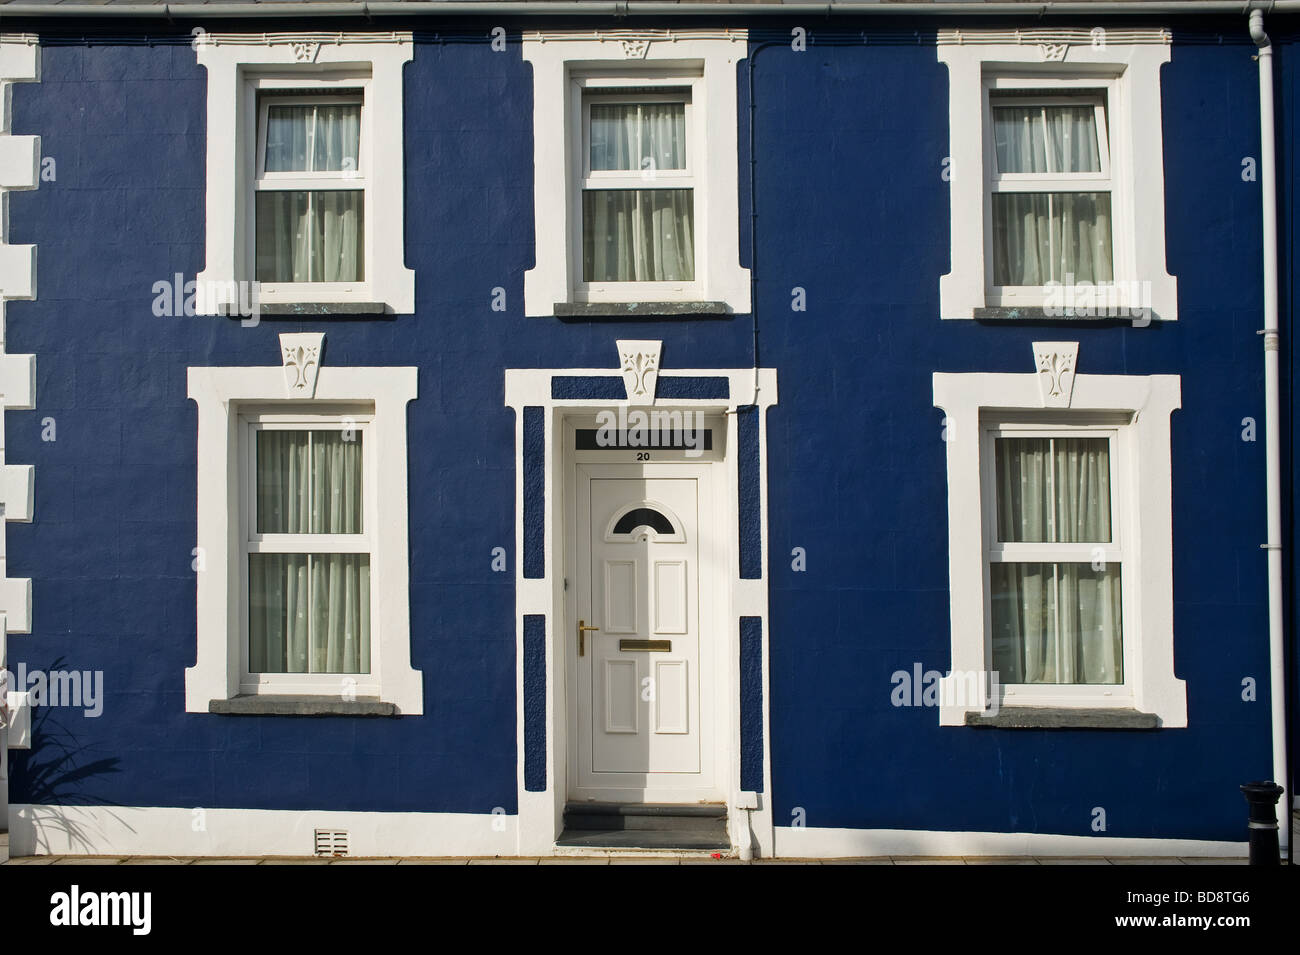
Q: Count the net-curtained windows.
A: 5